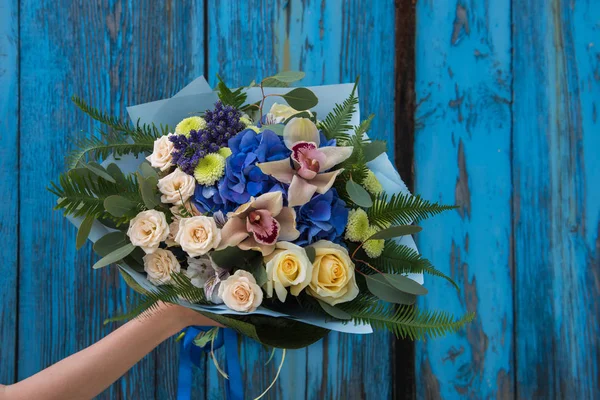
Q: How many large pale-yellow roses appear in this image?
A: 2